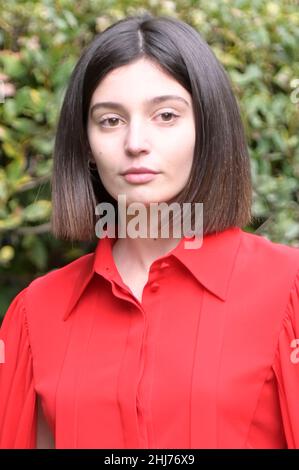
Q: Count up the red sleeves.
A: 2